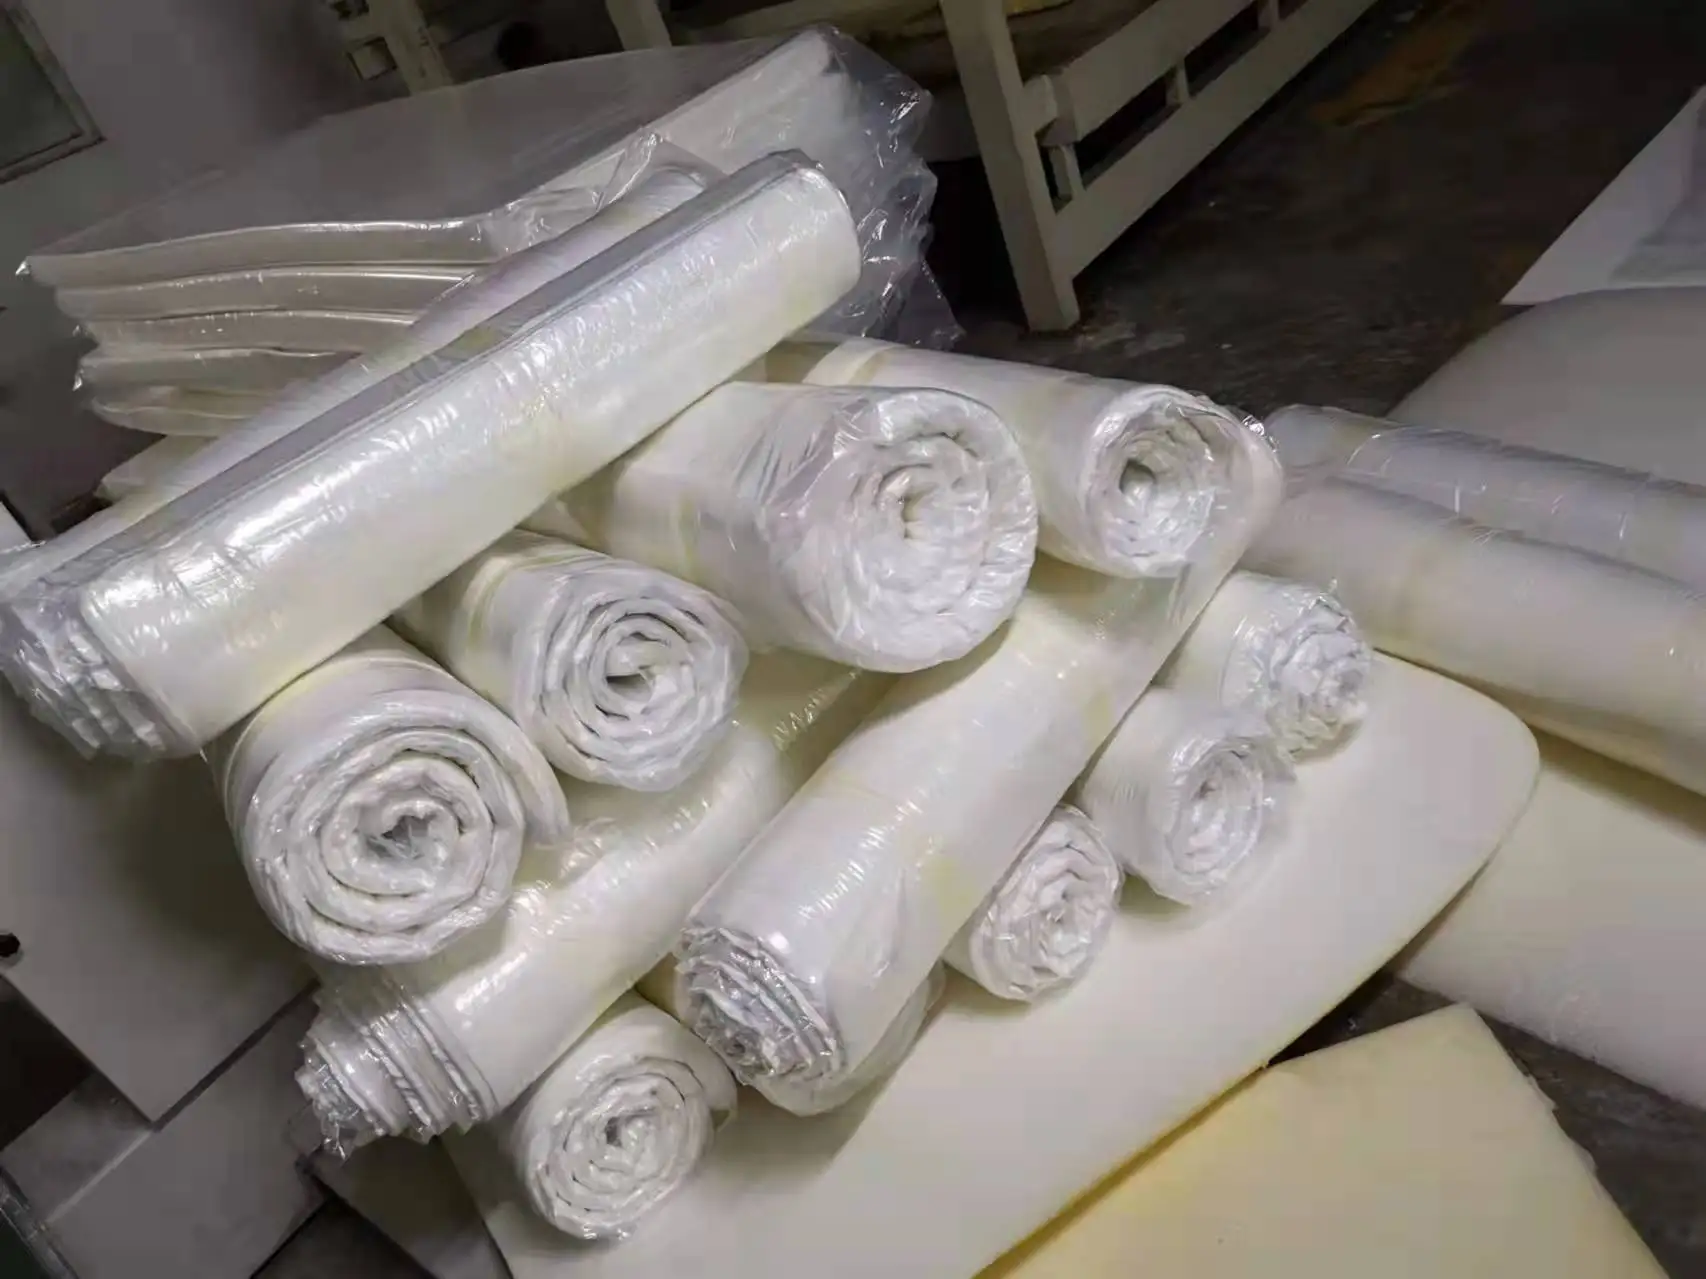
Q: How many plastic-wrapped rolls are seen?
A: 14